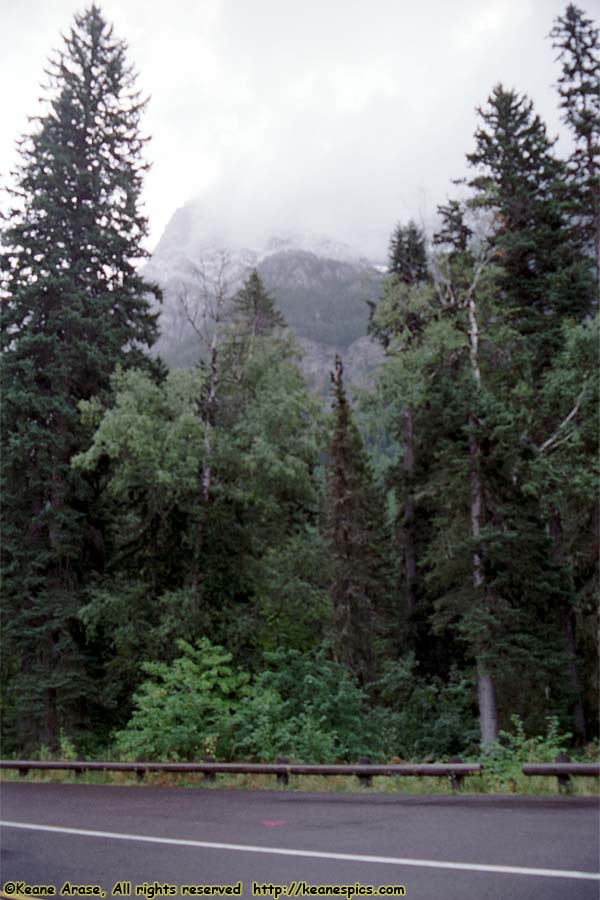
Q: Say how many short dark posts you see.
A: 8